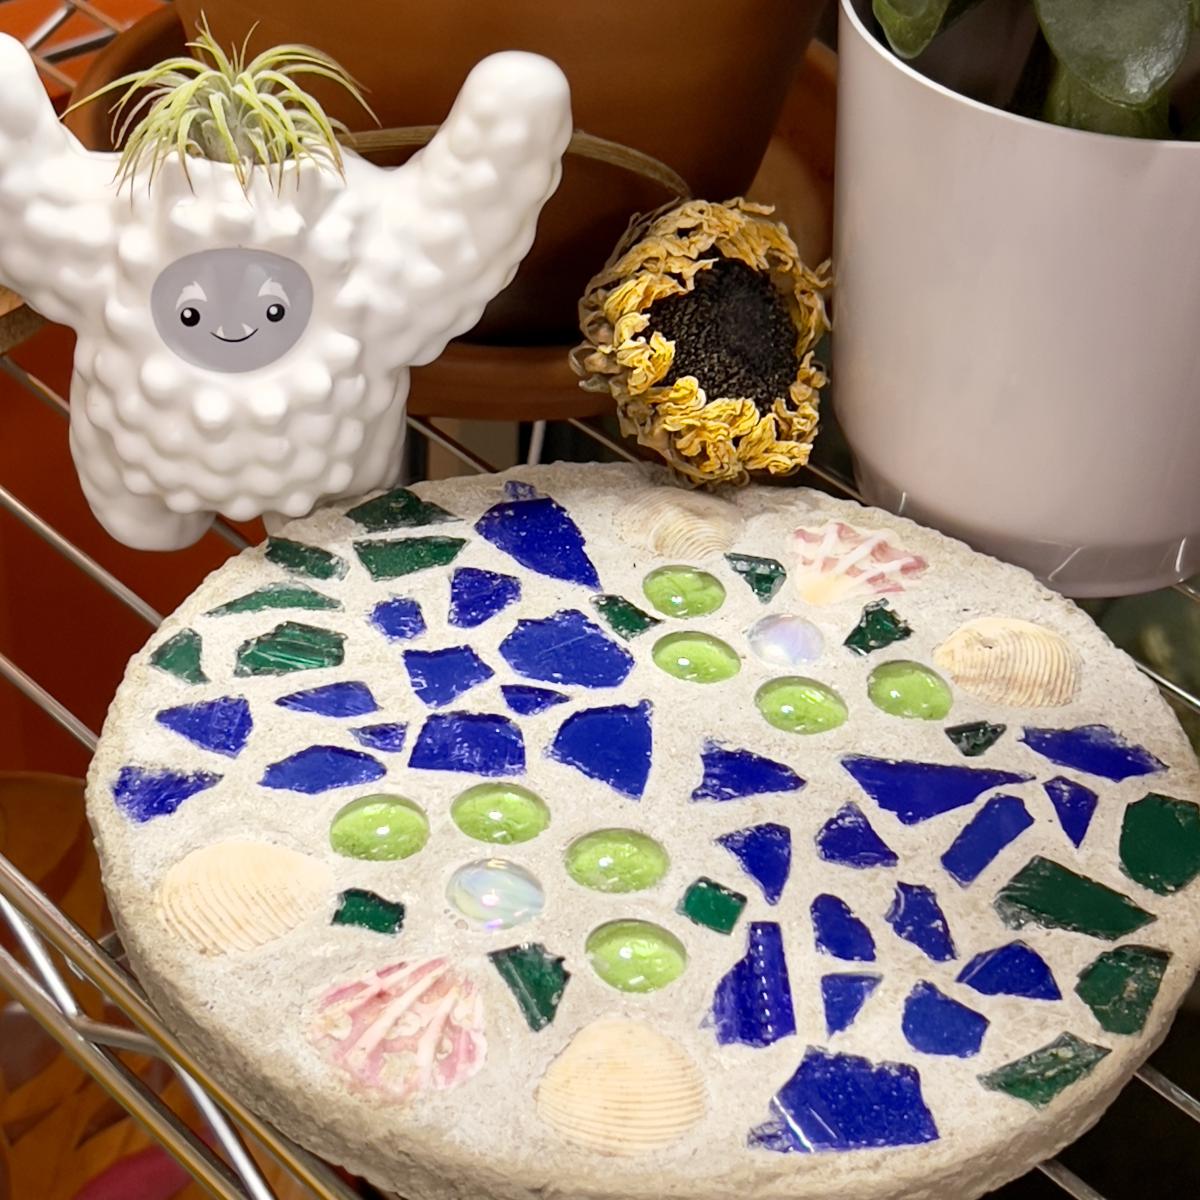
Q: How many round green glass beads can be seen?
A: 8